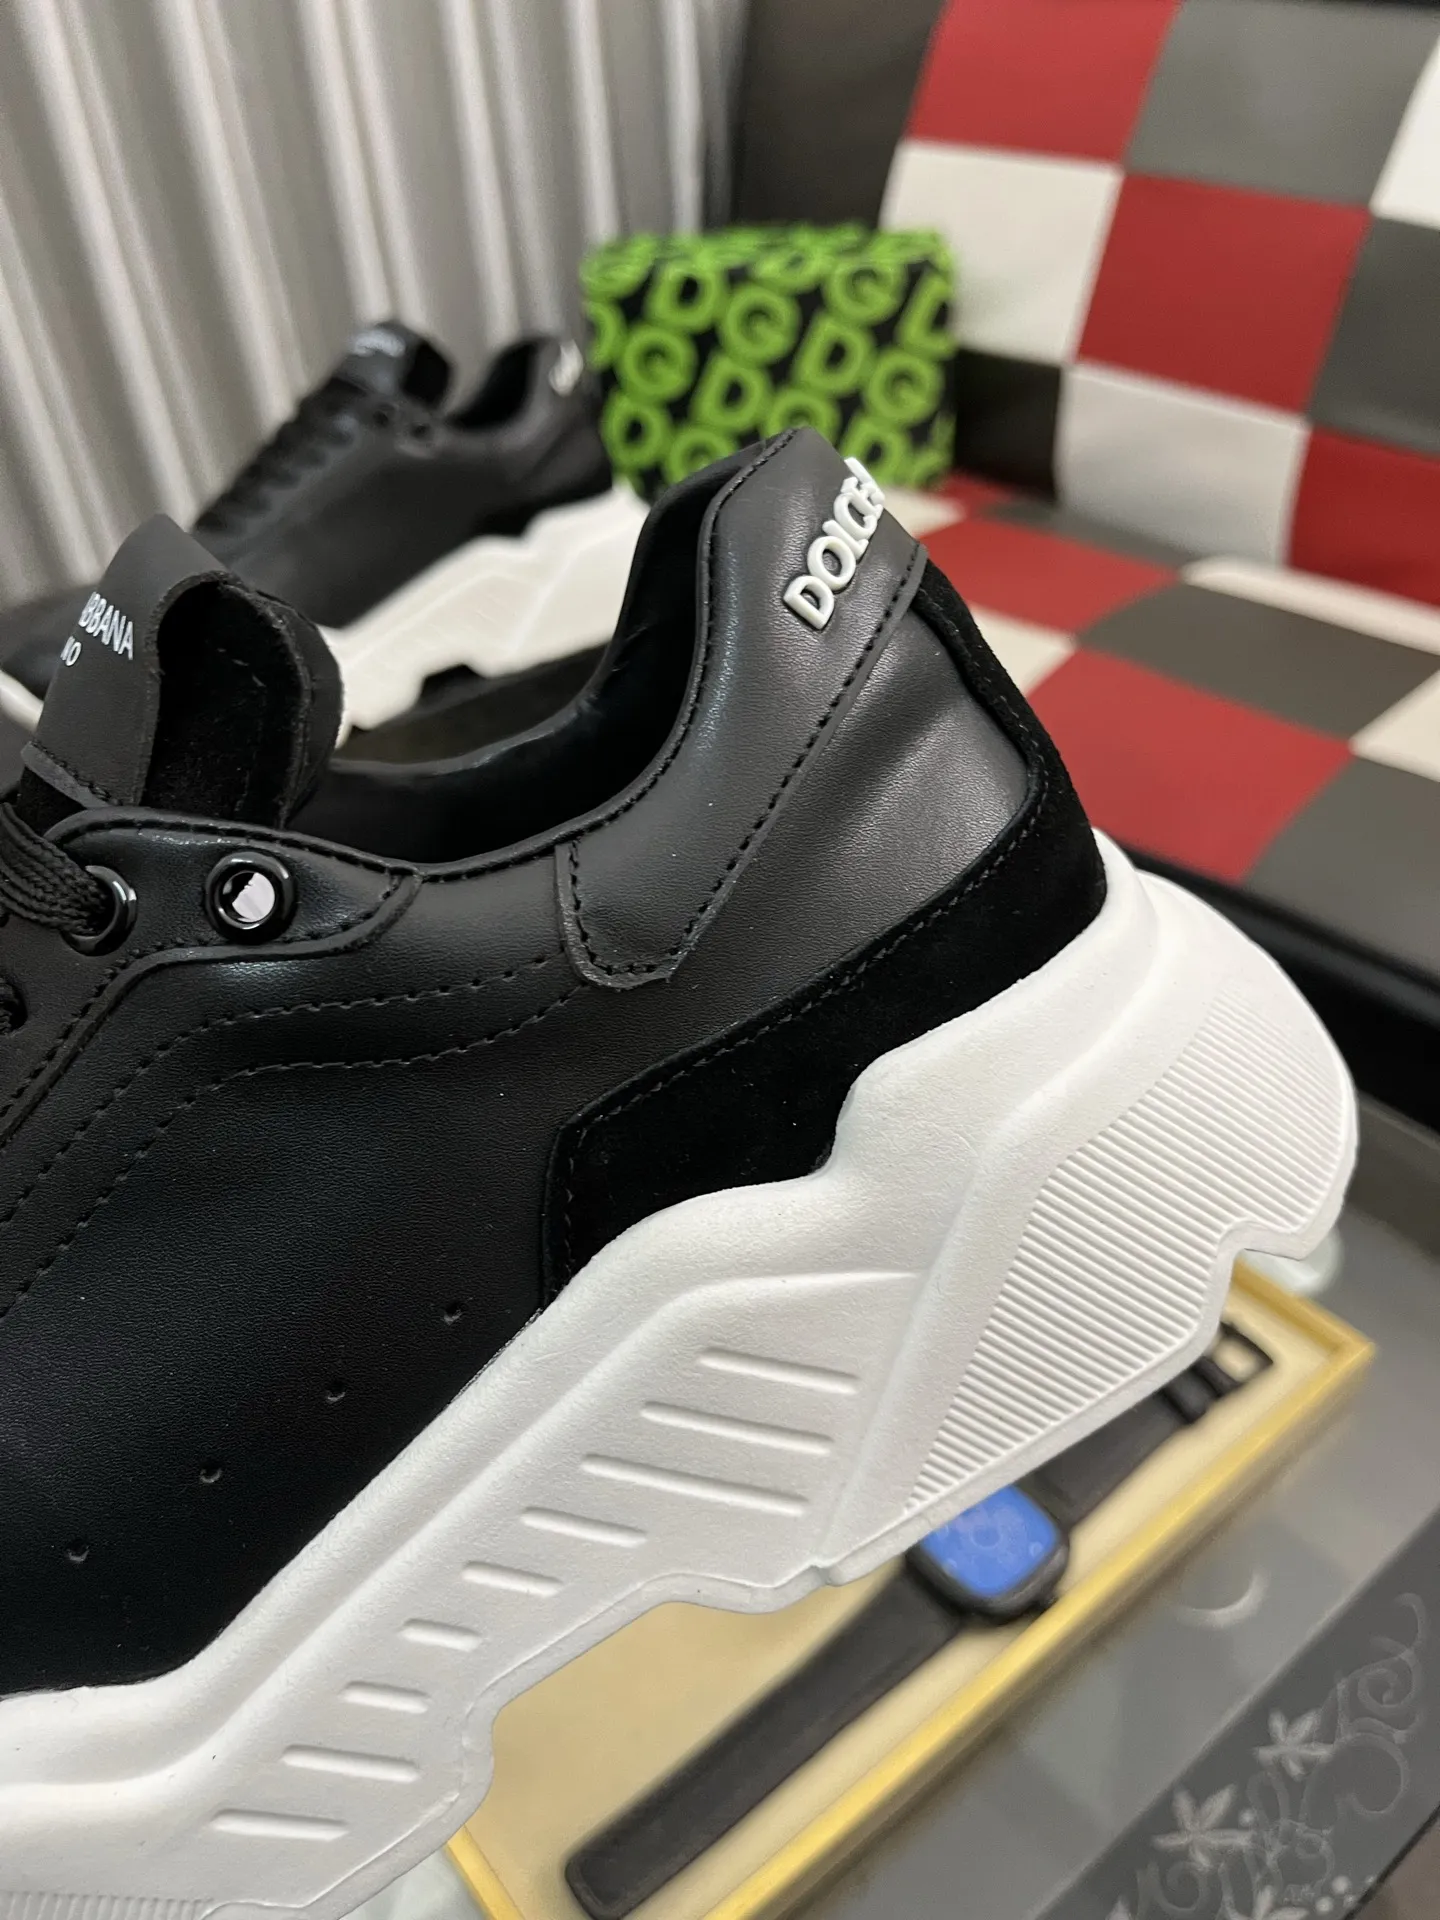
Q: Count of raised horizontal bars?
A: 9